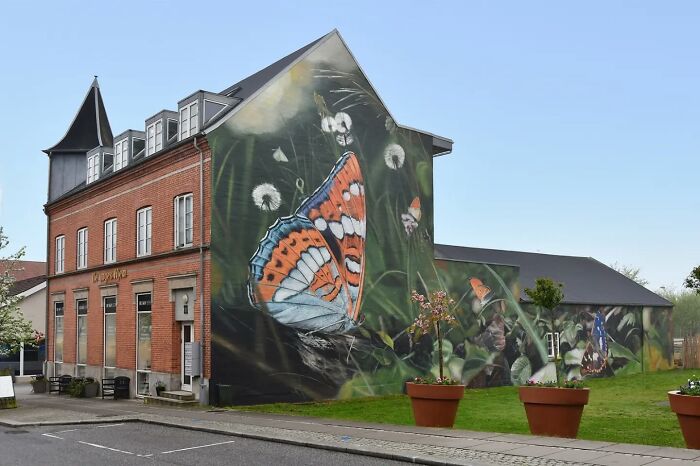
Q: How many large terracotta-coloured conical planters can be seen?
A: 3